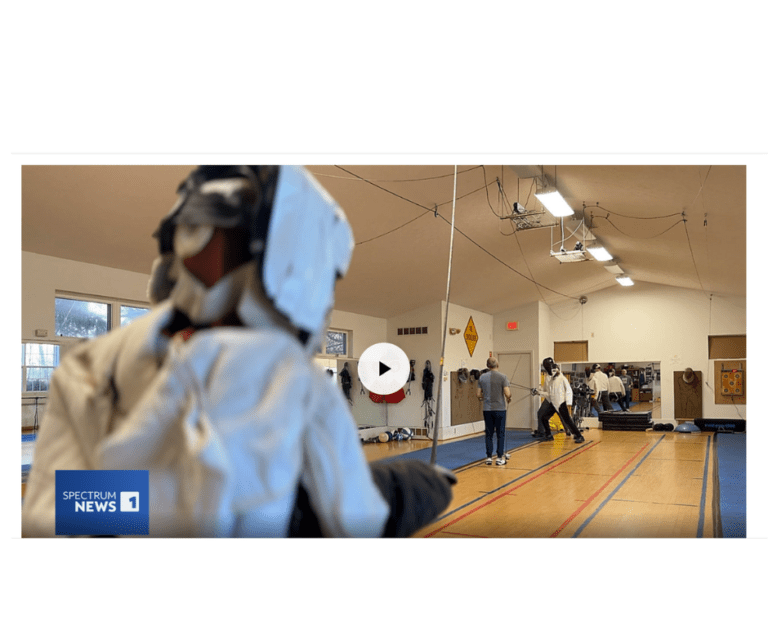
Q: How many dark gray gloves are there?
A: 1